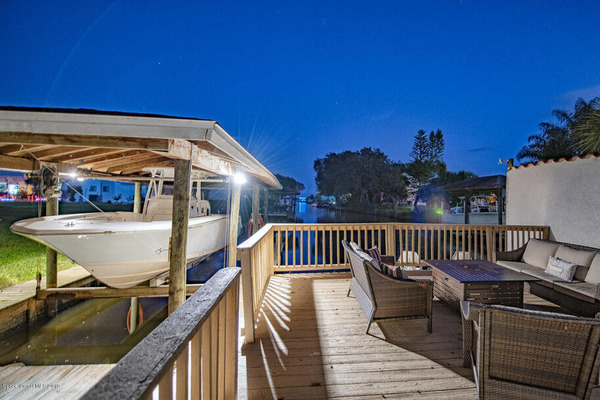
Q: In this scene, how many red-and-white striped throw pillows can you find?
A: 2